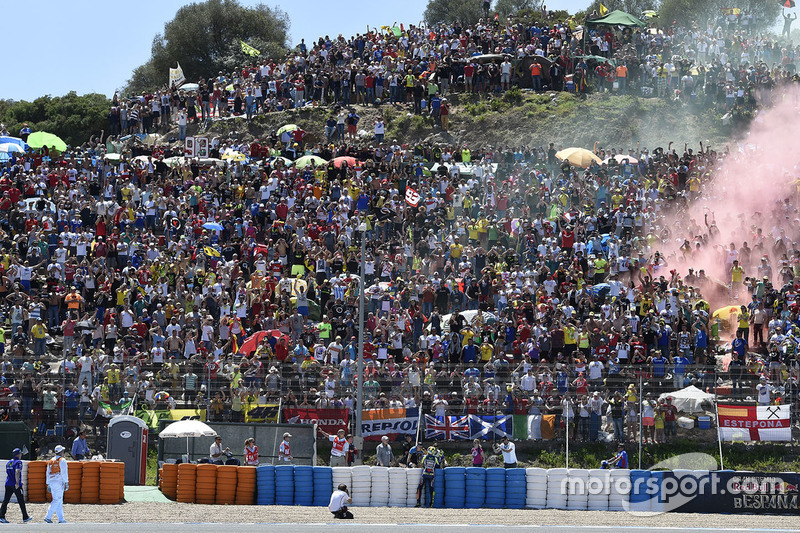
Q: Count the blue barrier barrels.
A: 11